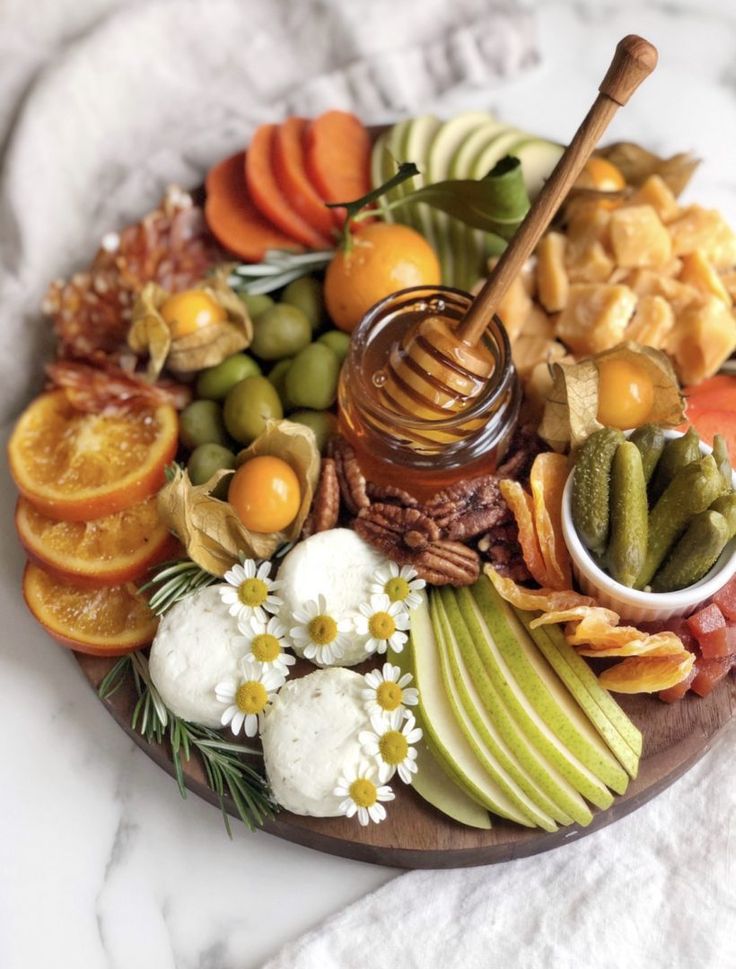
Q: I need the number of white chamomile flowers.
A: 9